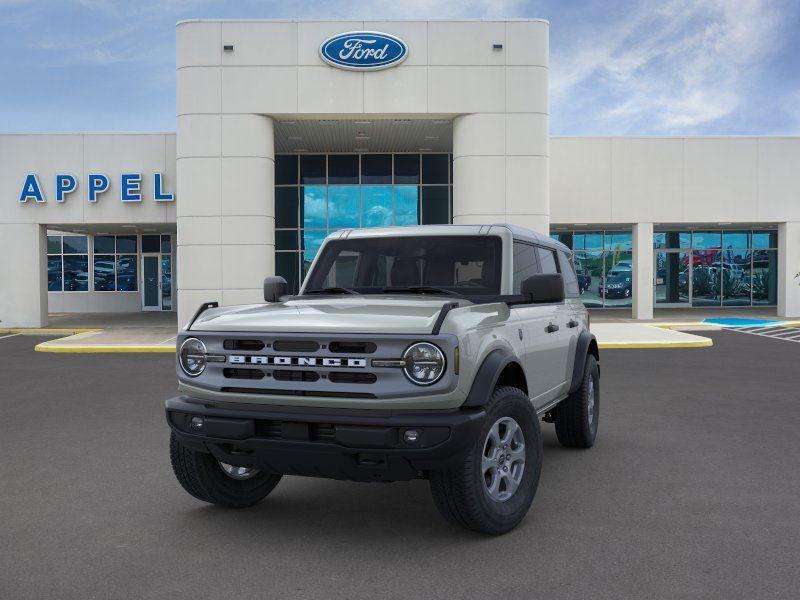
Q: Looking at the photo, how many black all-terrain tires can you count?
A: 3